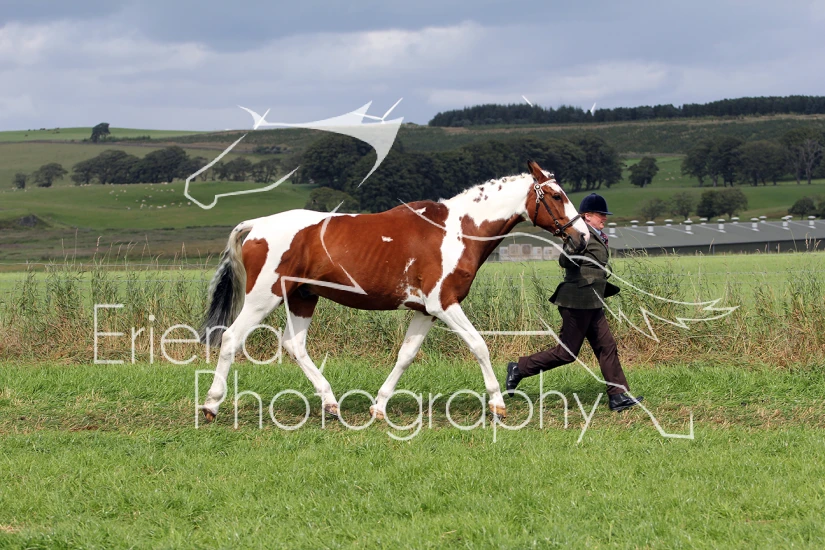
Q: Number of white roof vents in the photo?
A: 13